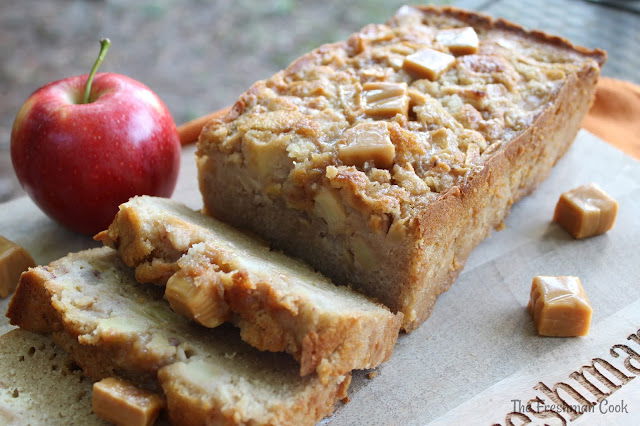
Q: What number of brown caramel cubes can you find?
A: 9